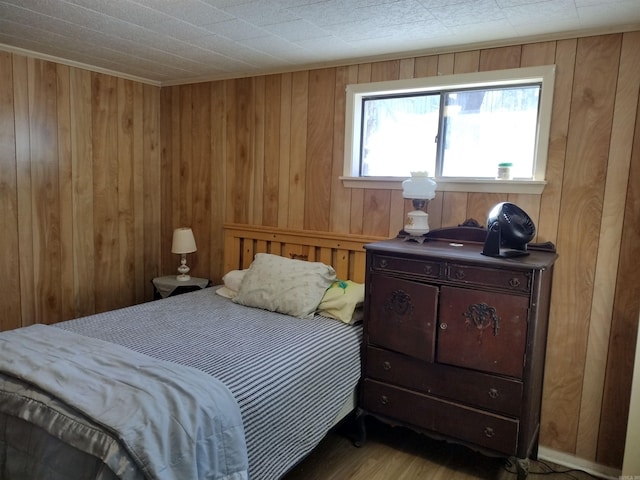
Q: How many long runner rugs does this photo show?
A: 0